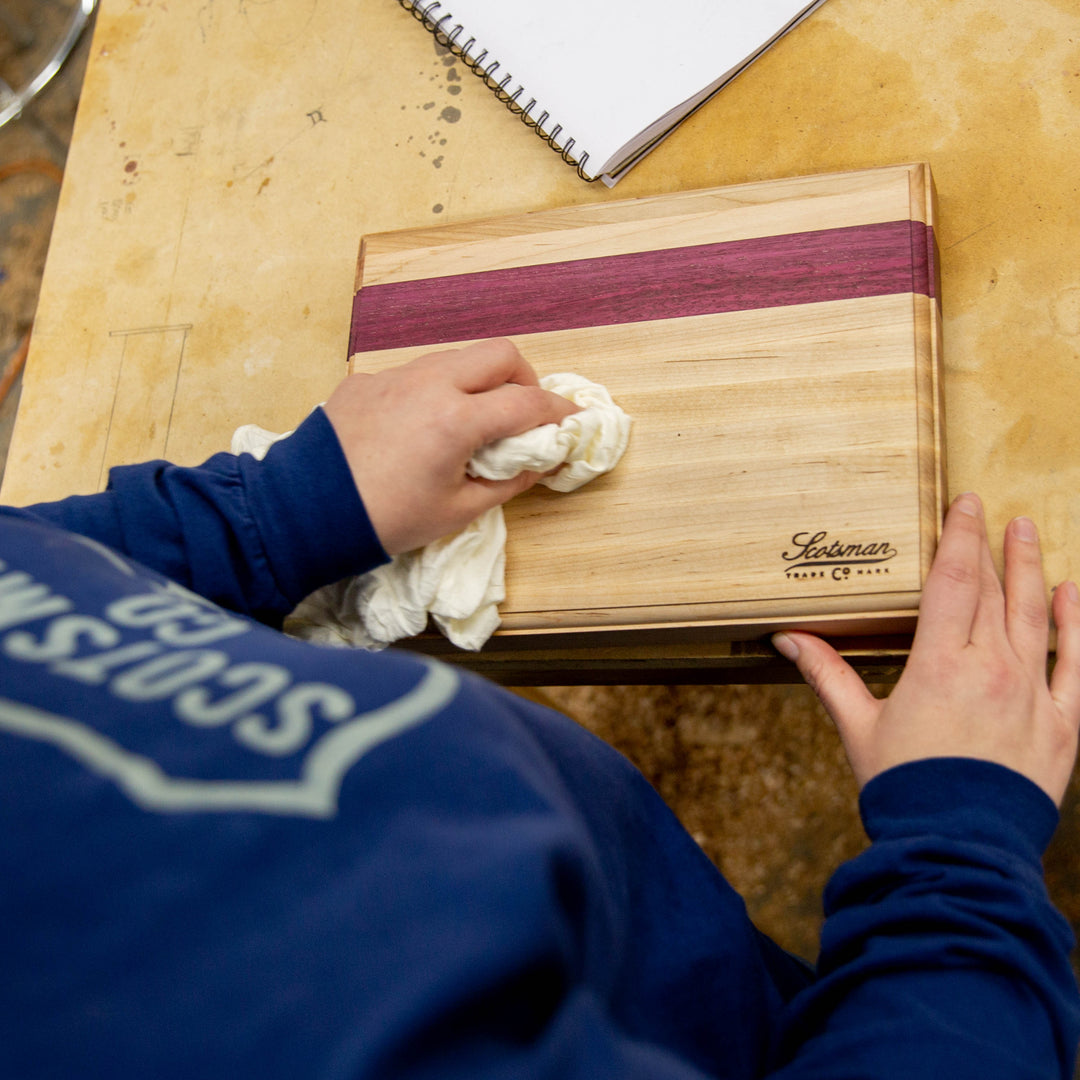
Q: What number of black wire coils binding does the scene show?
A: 15